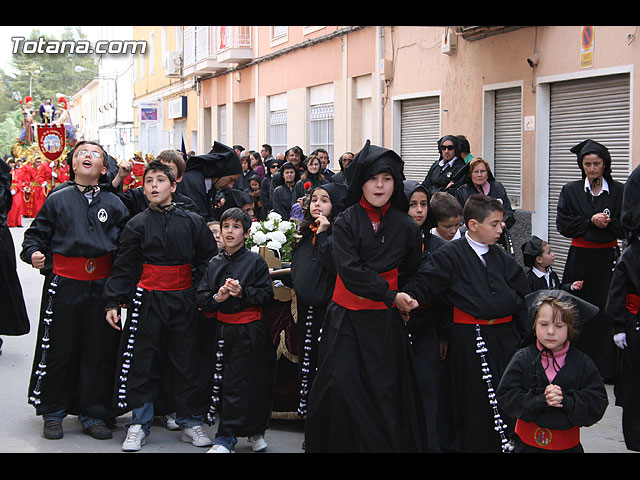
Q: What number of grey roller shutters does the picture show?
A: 3